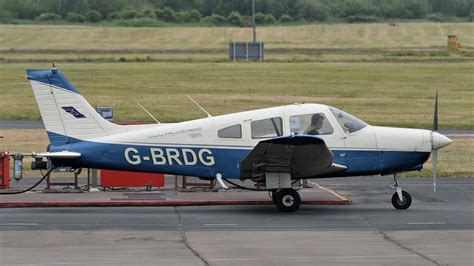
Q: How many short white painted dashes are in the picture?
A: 3